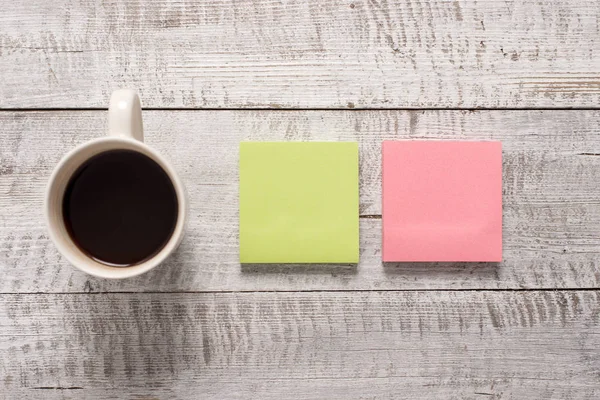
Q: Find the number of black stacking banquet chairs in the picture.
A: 0